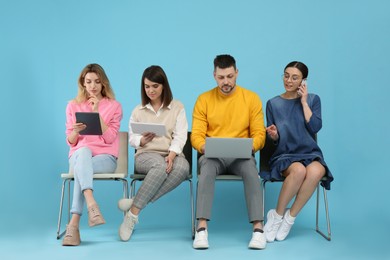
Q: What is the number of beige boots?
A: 2